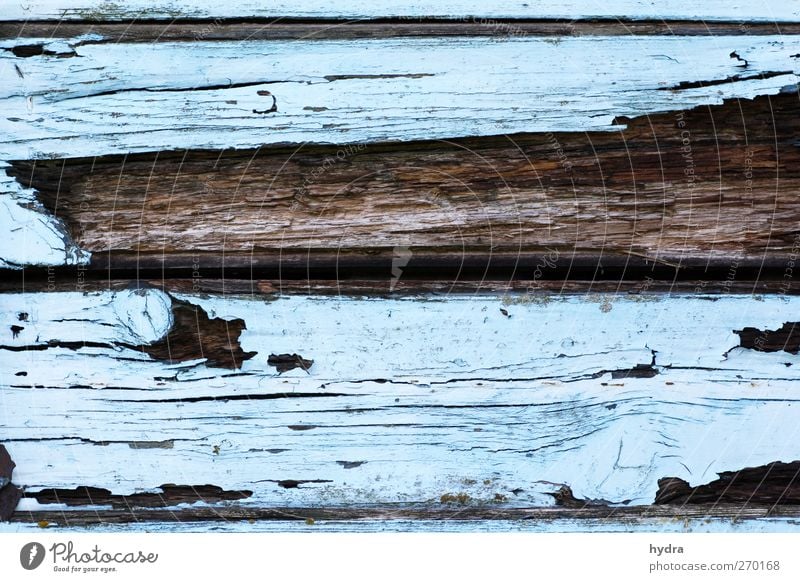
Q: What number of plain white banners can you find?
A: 1